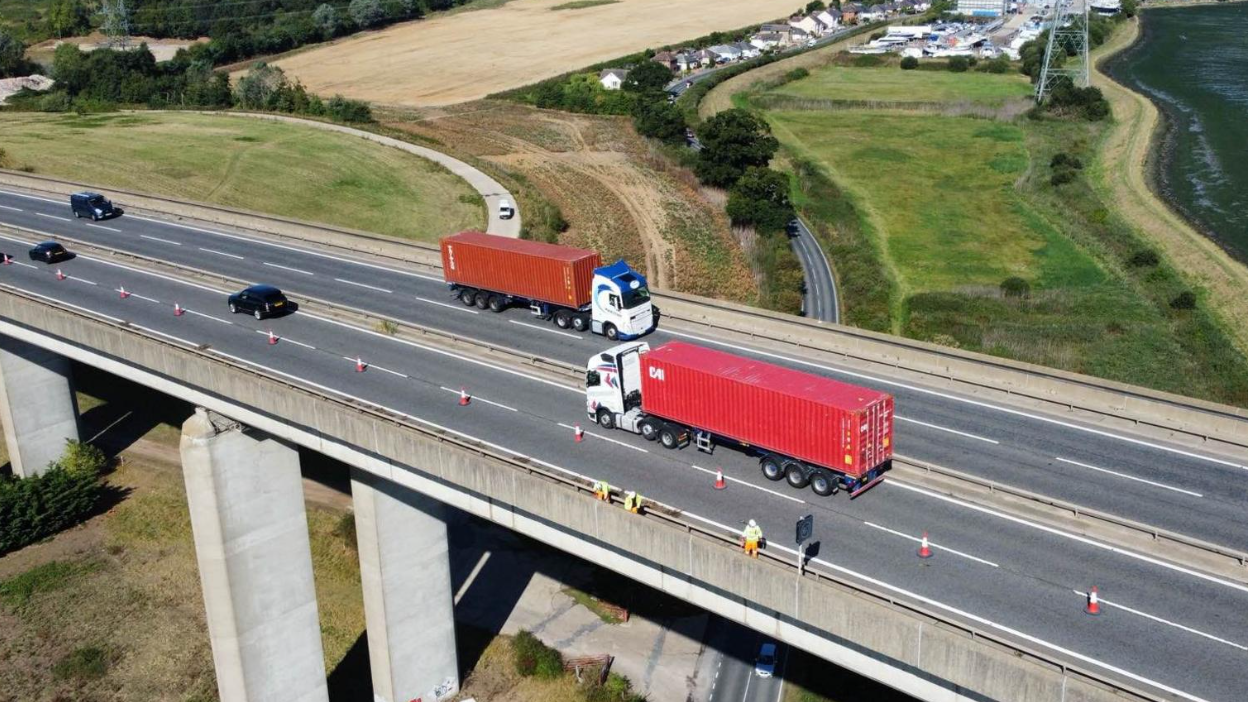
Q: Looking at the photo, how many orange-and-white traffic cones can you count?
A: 11